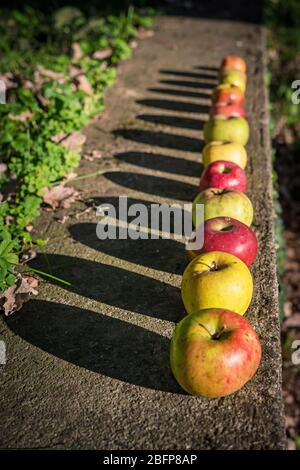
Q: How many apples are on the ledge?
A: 11